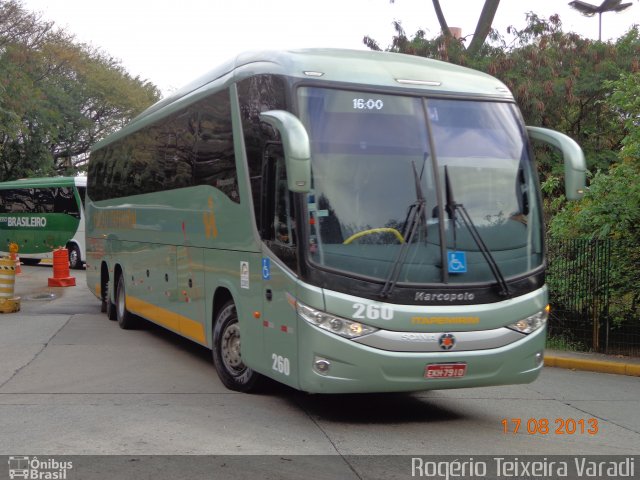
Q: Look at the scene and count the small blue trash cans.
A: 0